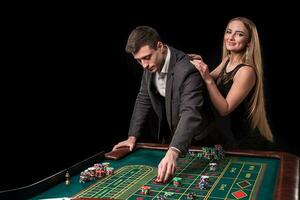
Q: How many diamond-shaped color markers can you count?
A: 2